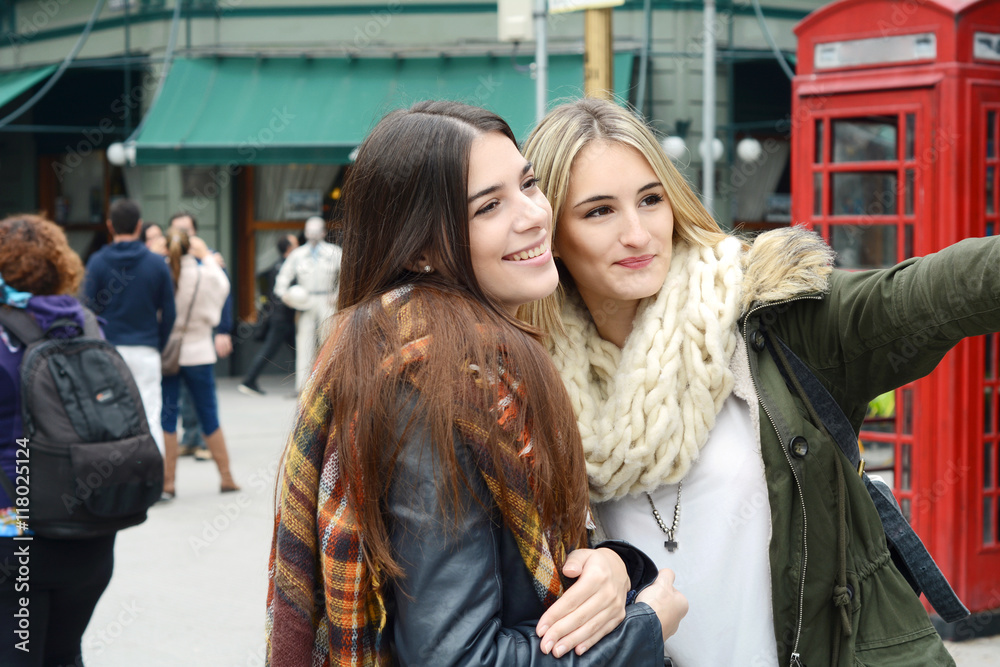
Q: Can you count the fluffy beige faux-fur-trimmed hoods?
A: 1